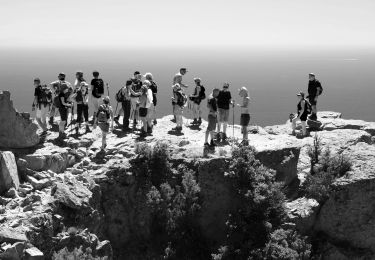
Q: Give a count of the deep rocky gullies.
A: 1